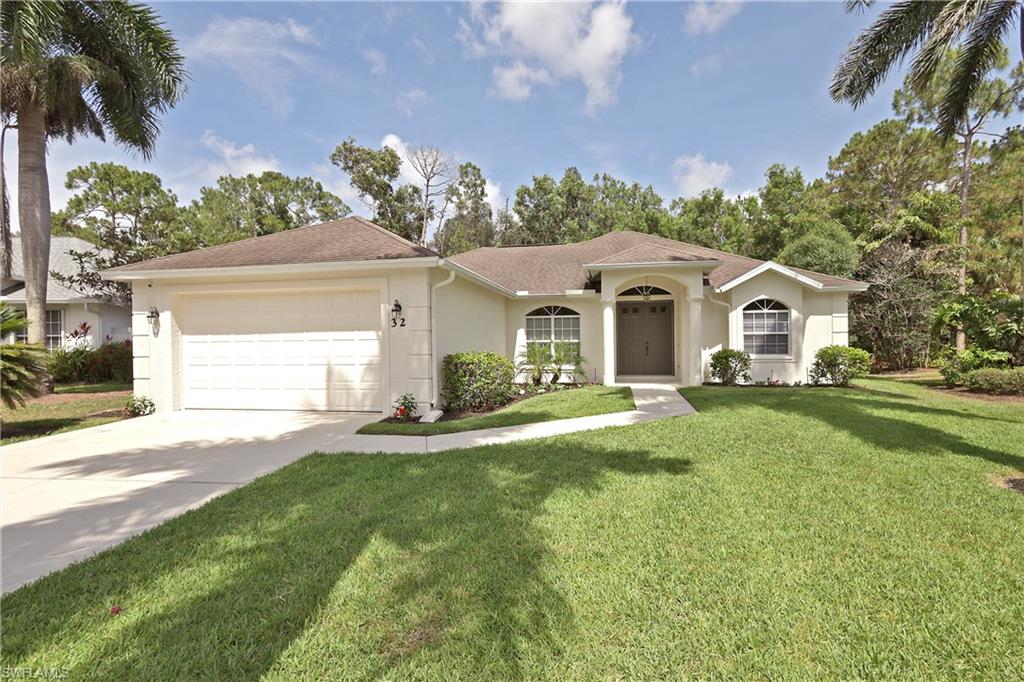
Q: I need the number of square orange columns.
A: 0